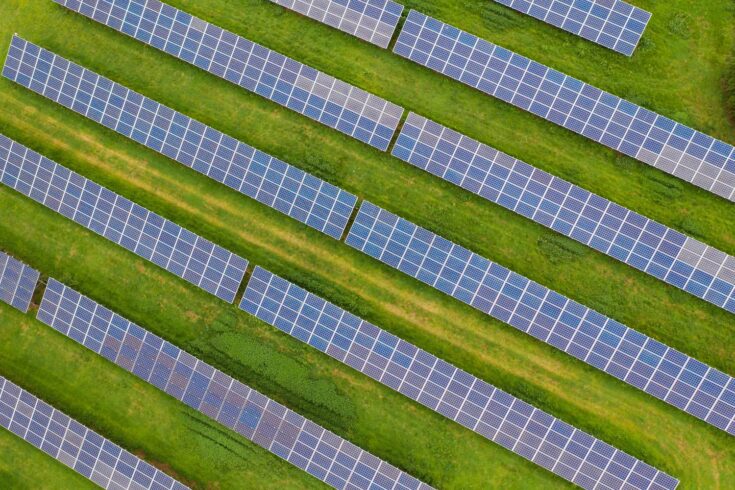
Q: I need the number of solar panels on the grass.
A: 12